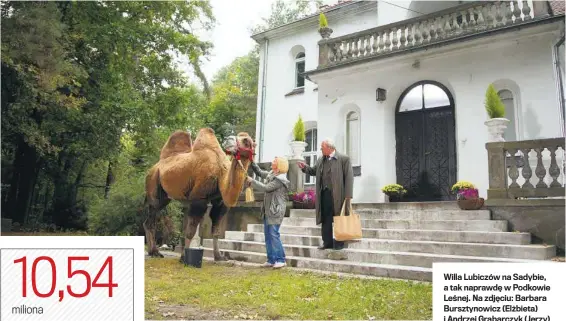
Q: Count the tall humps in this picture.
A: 2